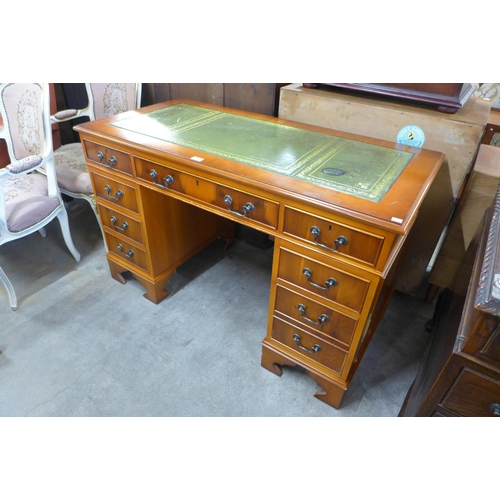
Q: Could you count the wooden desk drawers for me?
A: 9